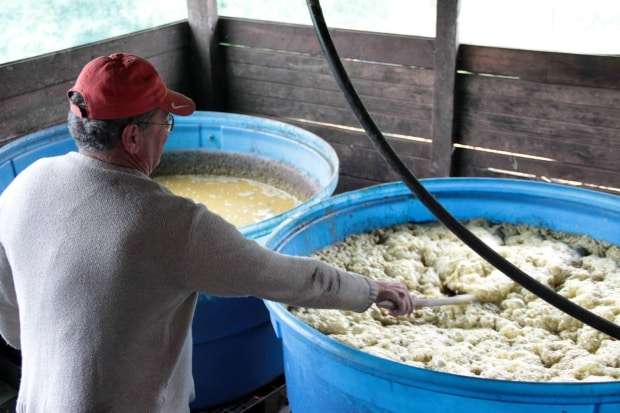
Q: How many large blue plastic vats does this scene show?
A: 2